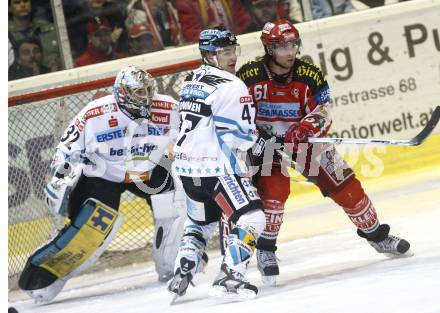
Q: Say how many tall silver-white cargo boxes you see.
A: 0